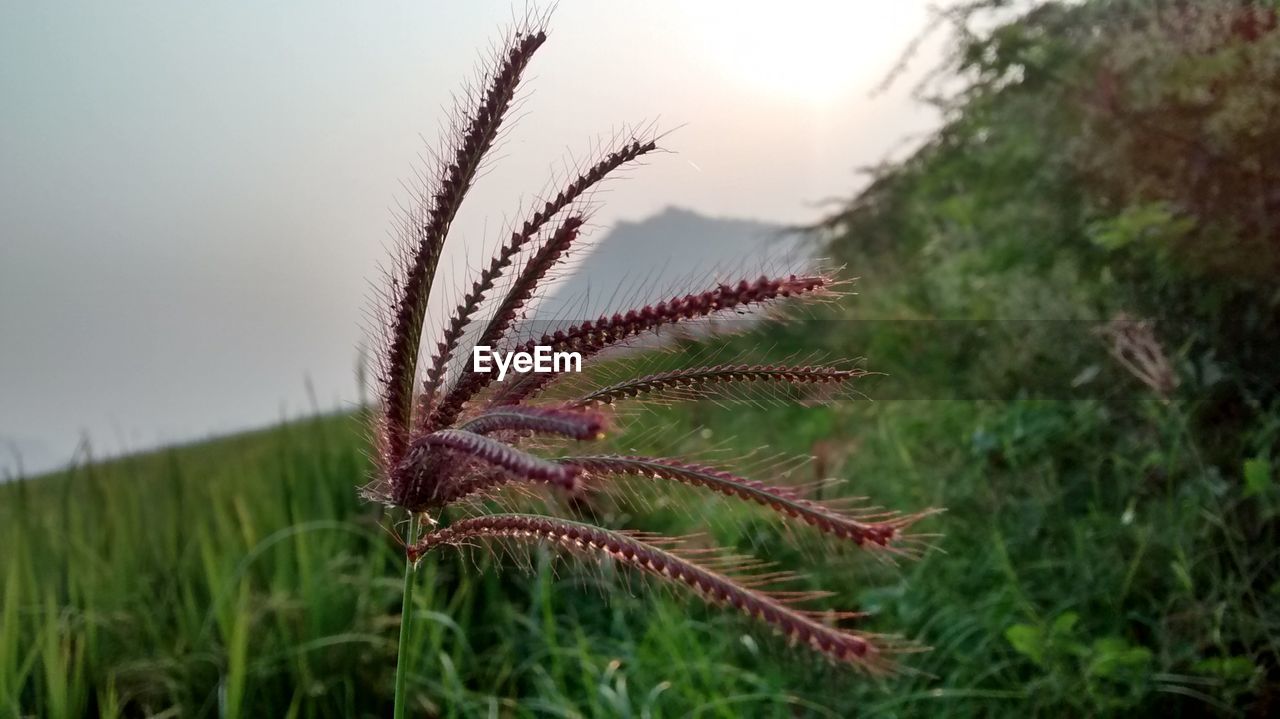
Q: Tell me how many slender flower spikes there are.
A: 9